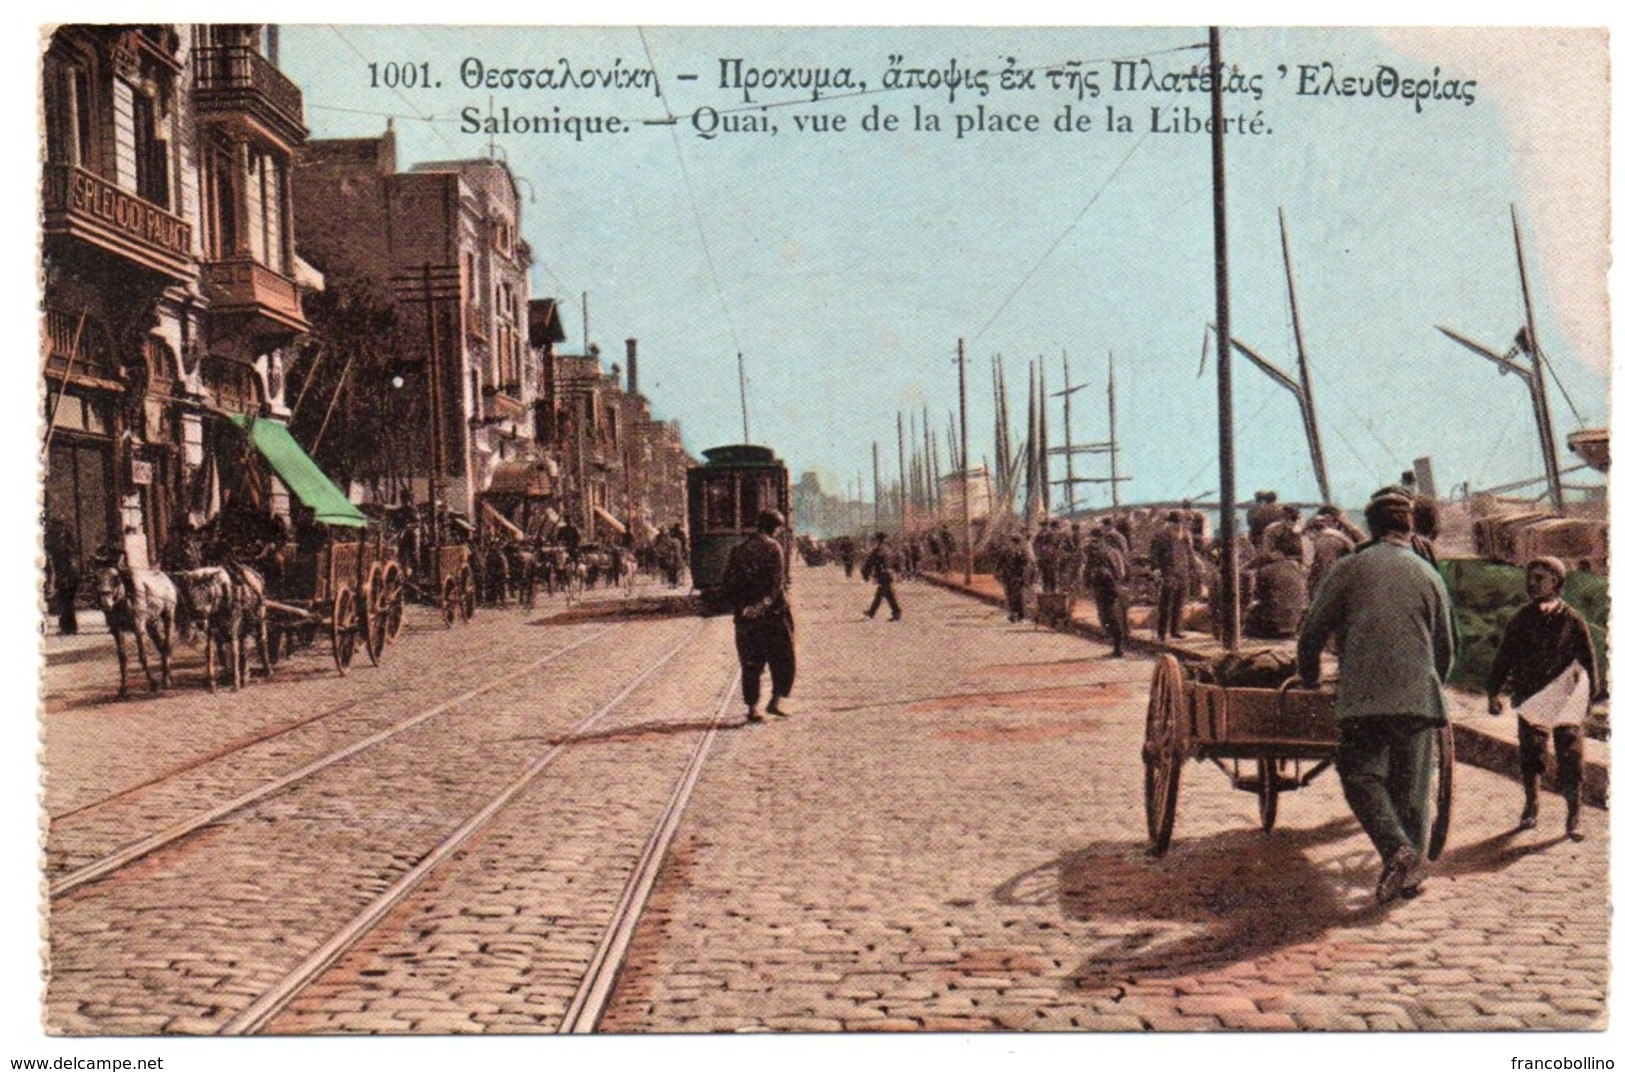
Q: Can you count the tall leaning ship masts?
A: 2